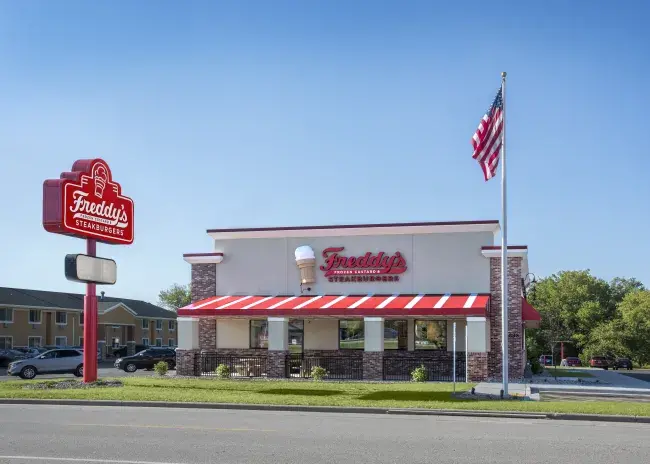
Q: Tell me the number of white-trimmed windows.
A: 14